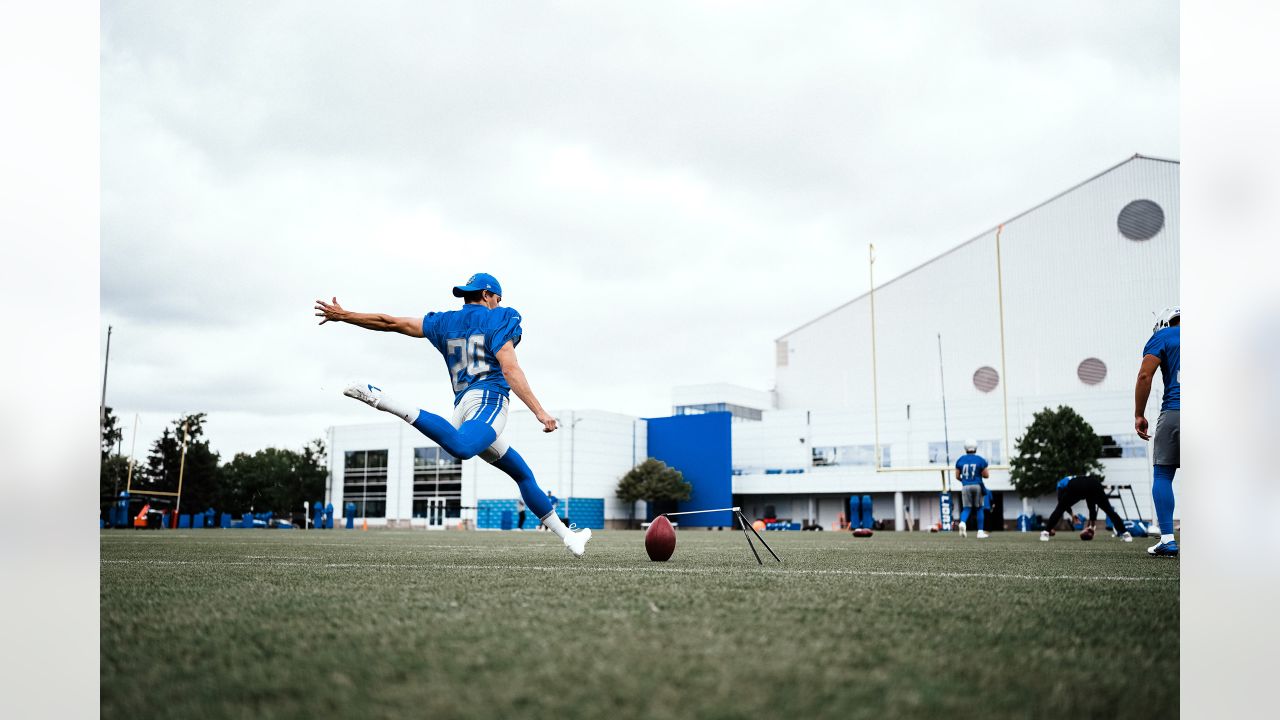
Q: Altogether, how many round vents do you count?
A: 3